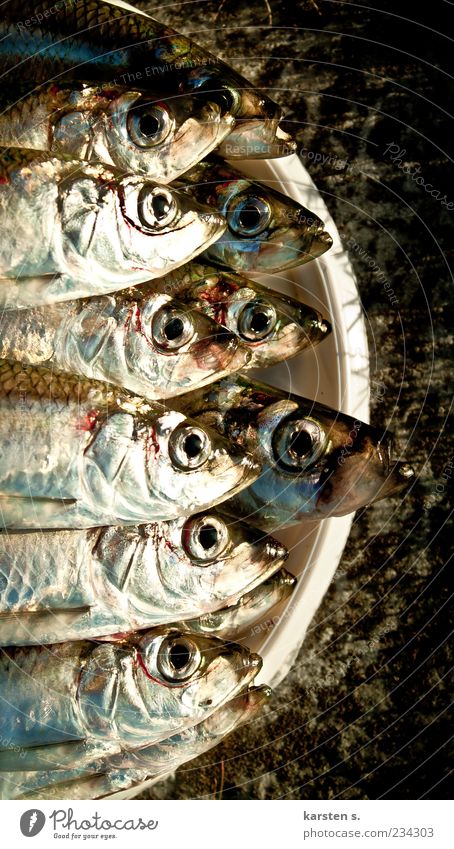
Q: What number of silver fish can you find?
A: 12